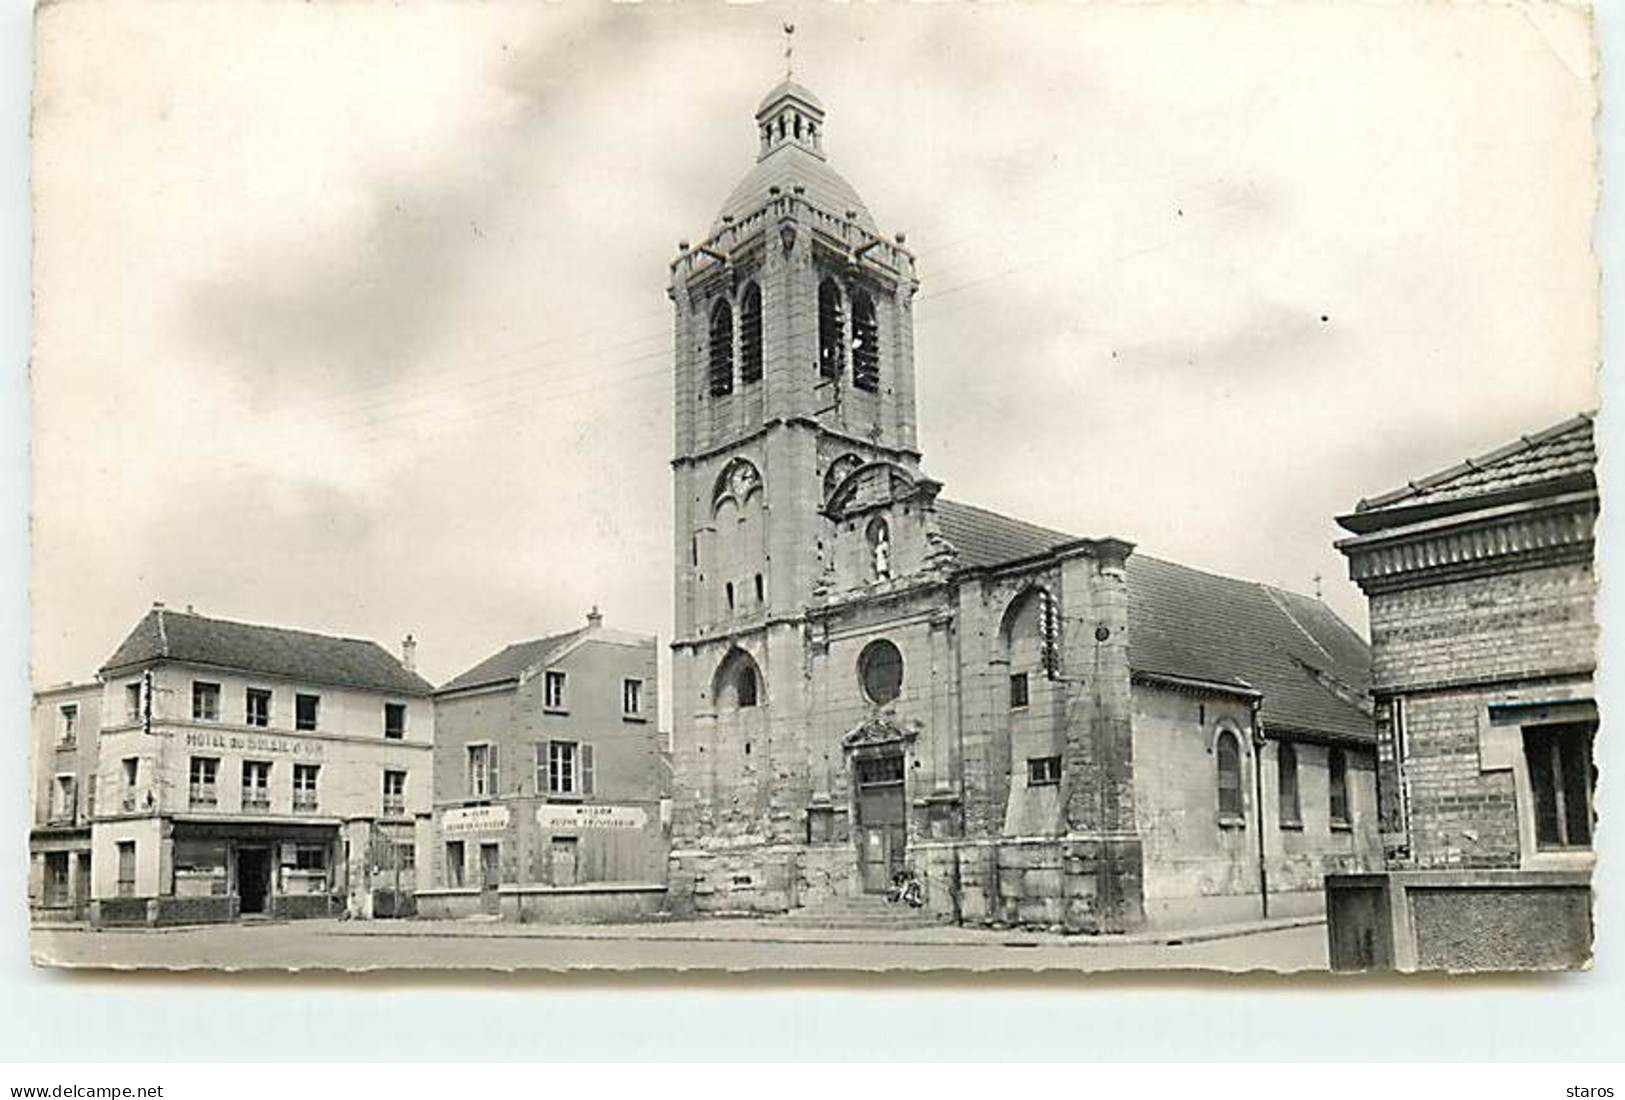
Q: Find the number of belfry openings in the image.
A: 4